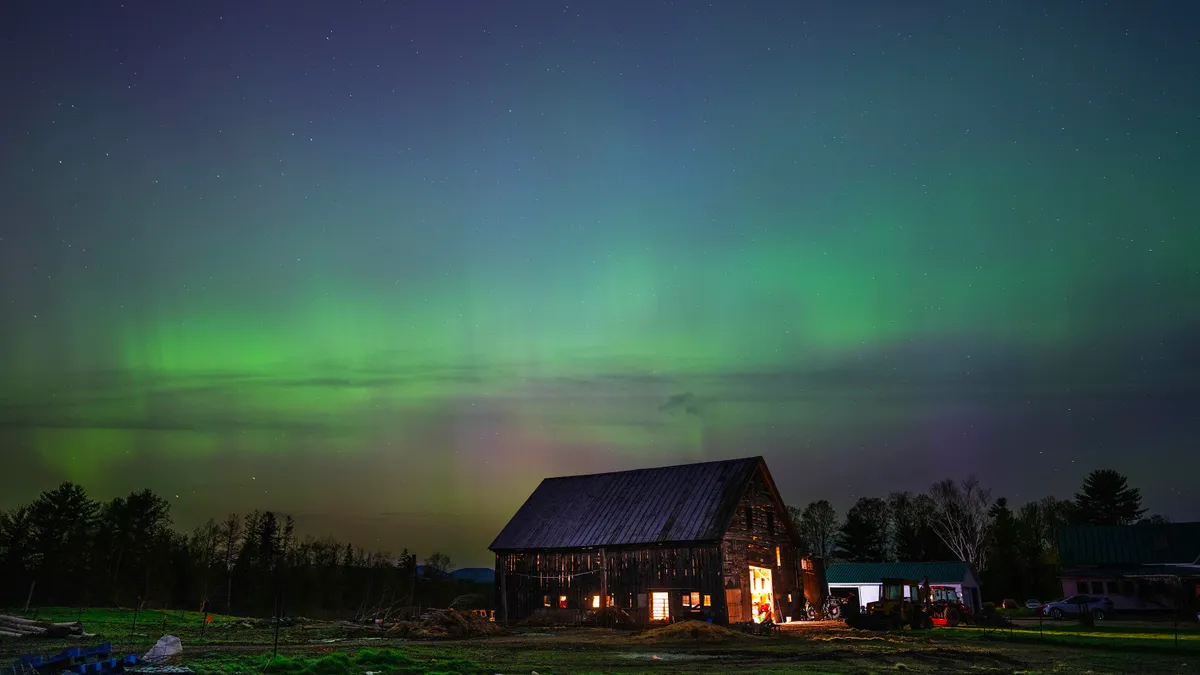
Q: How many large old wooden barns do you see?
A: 1